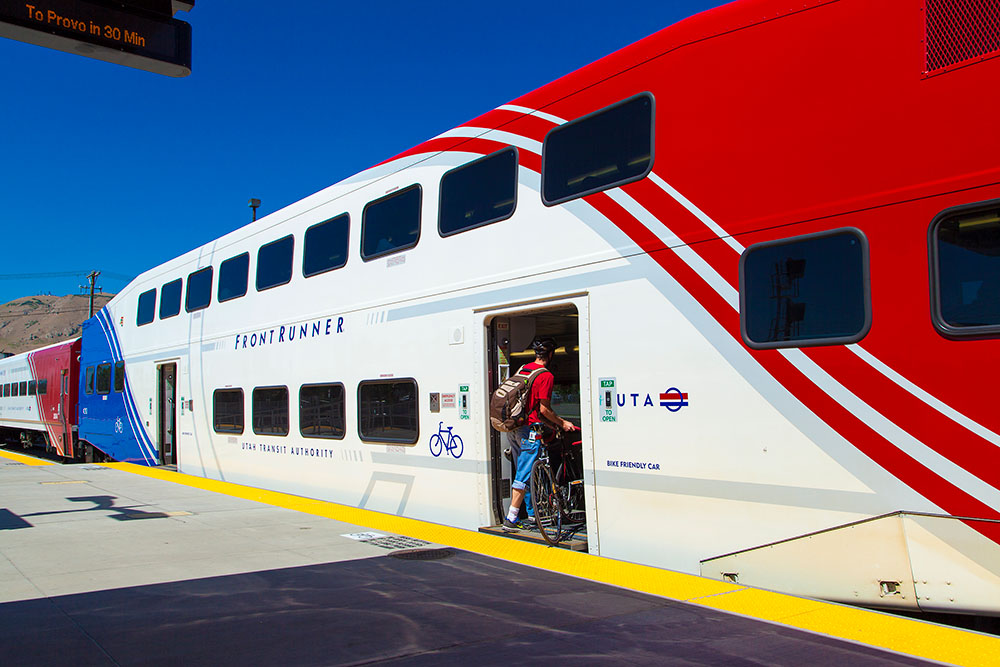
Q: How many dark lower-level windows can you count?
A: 4